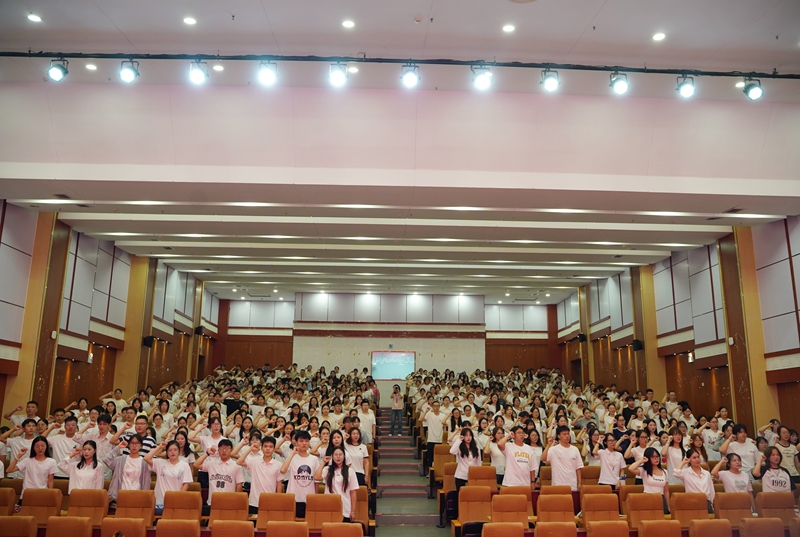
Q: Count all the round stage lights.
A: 11